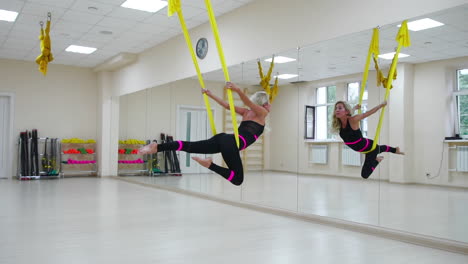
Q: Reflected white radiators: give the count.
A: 3